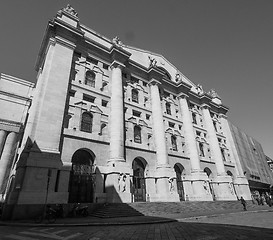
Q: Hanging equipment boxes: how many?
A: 0